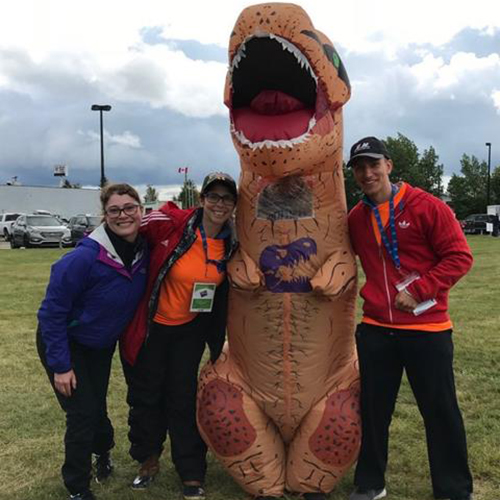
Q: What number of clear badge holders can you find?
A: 2